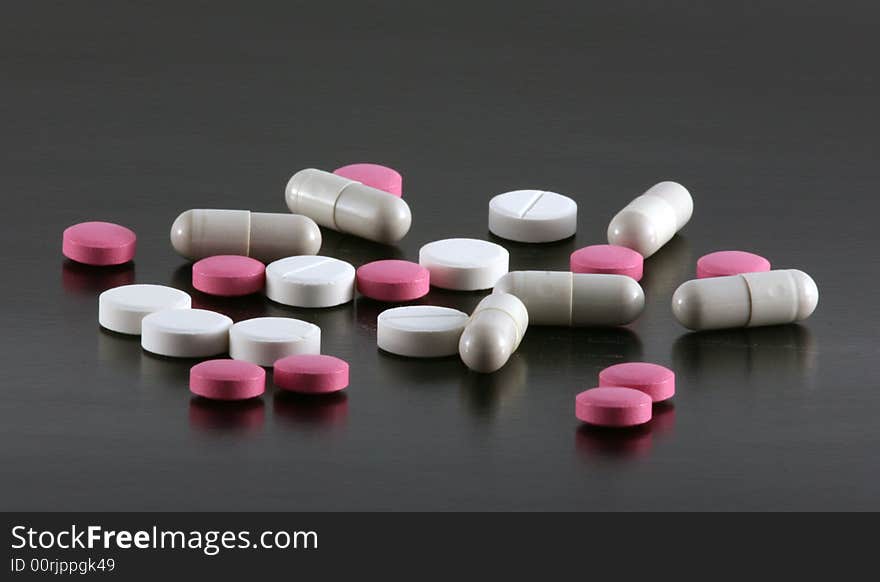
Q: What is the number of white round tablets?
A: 7